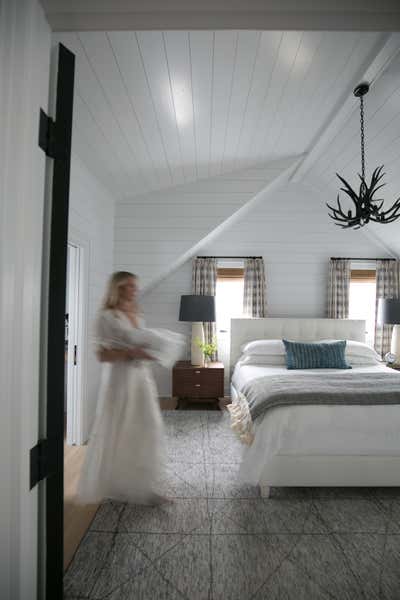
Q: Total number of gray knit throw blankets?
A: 1